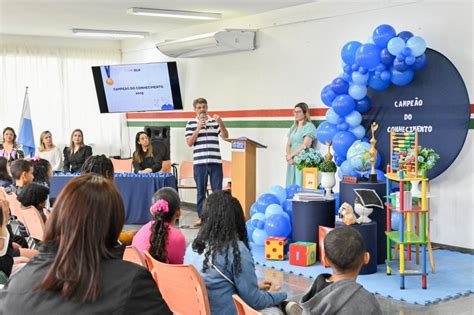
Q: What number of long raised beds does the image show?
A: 0